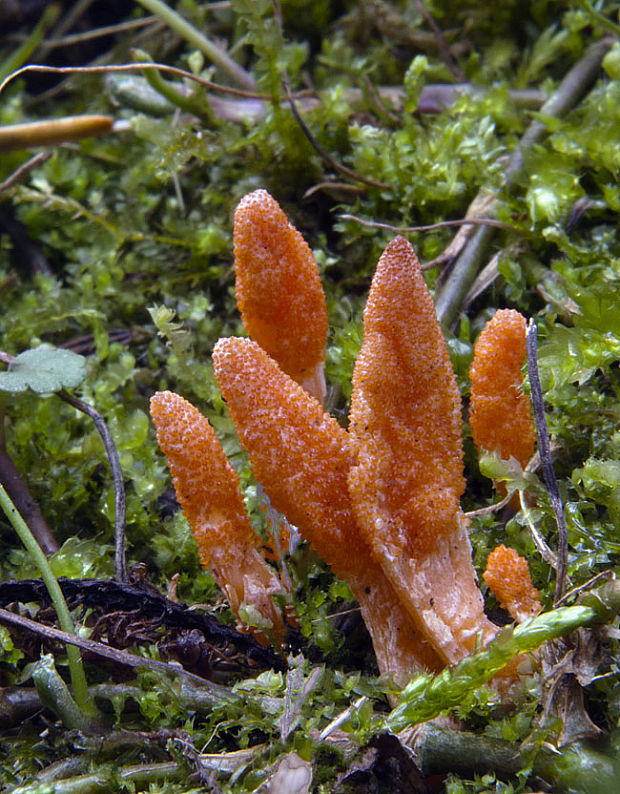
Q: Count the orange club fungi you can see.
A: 6